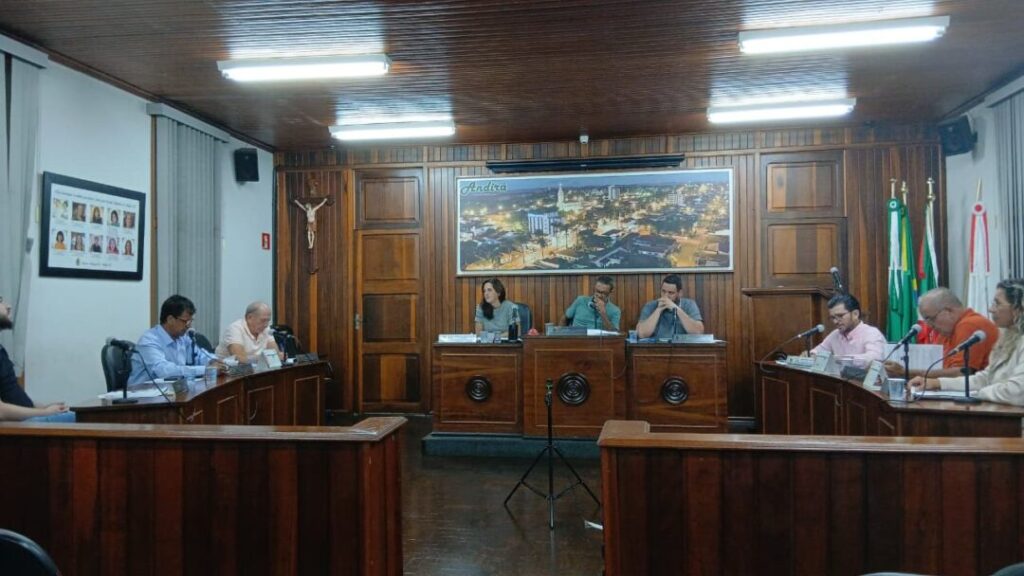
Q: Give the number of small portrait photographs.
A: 10